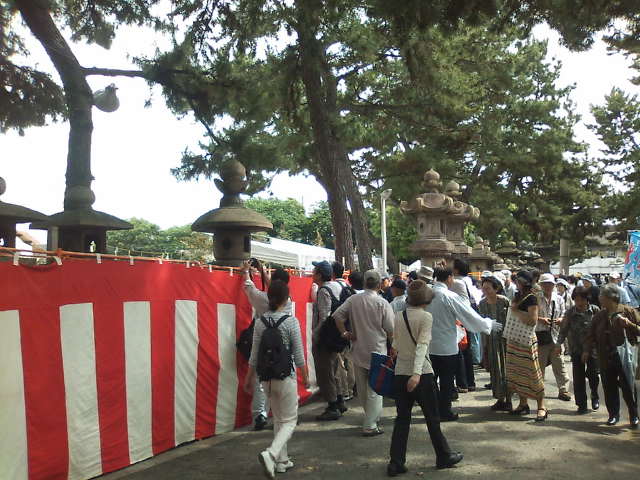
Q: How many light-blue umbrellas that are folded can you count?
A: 1